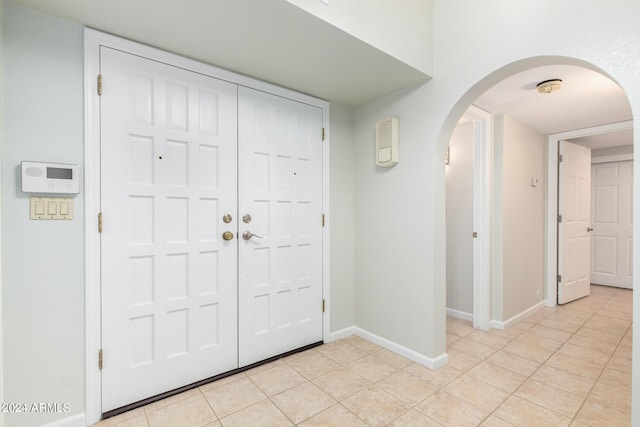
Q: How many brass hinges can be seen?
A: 6